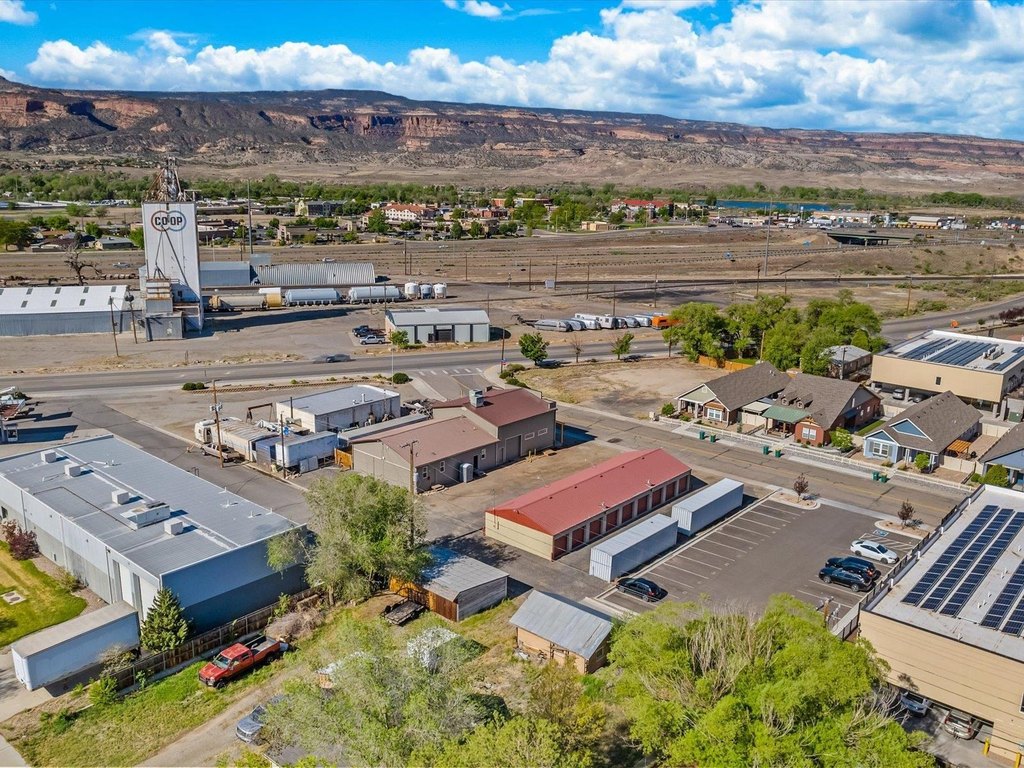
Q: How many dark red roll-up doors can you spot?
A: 9